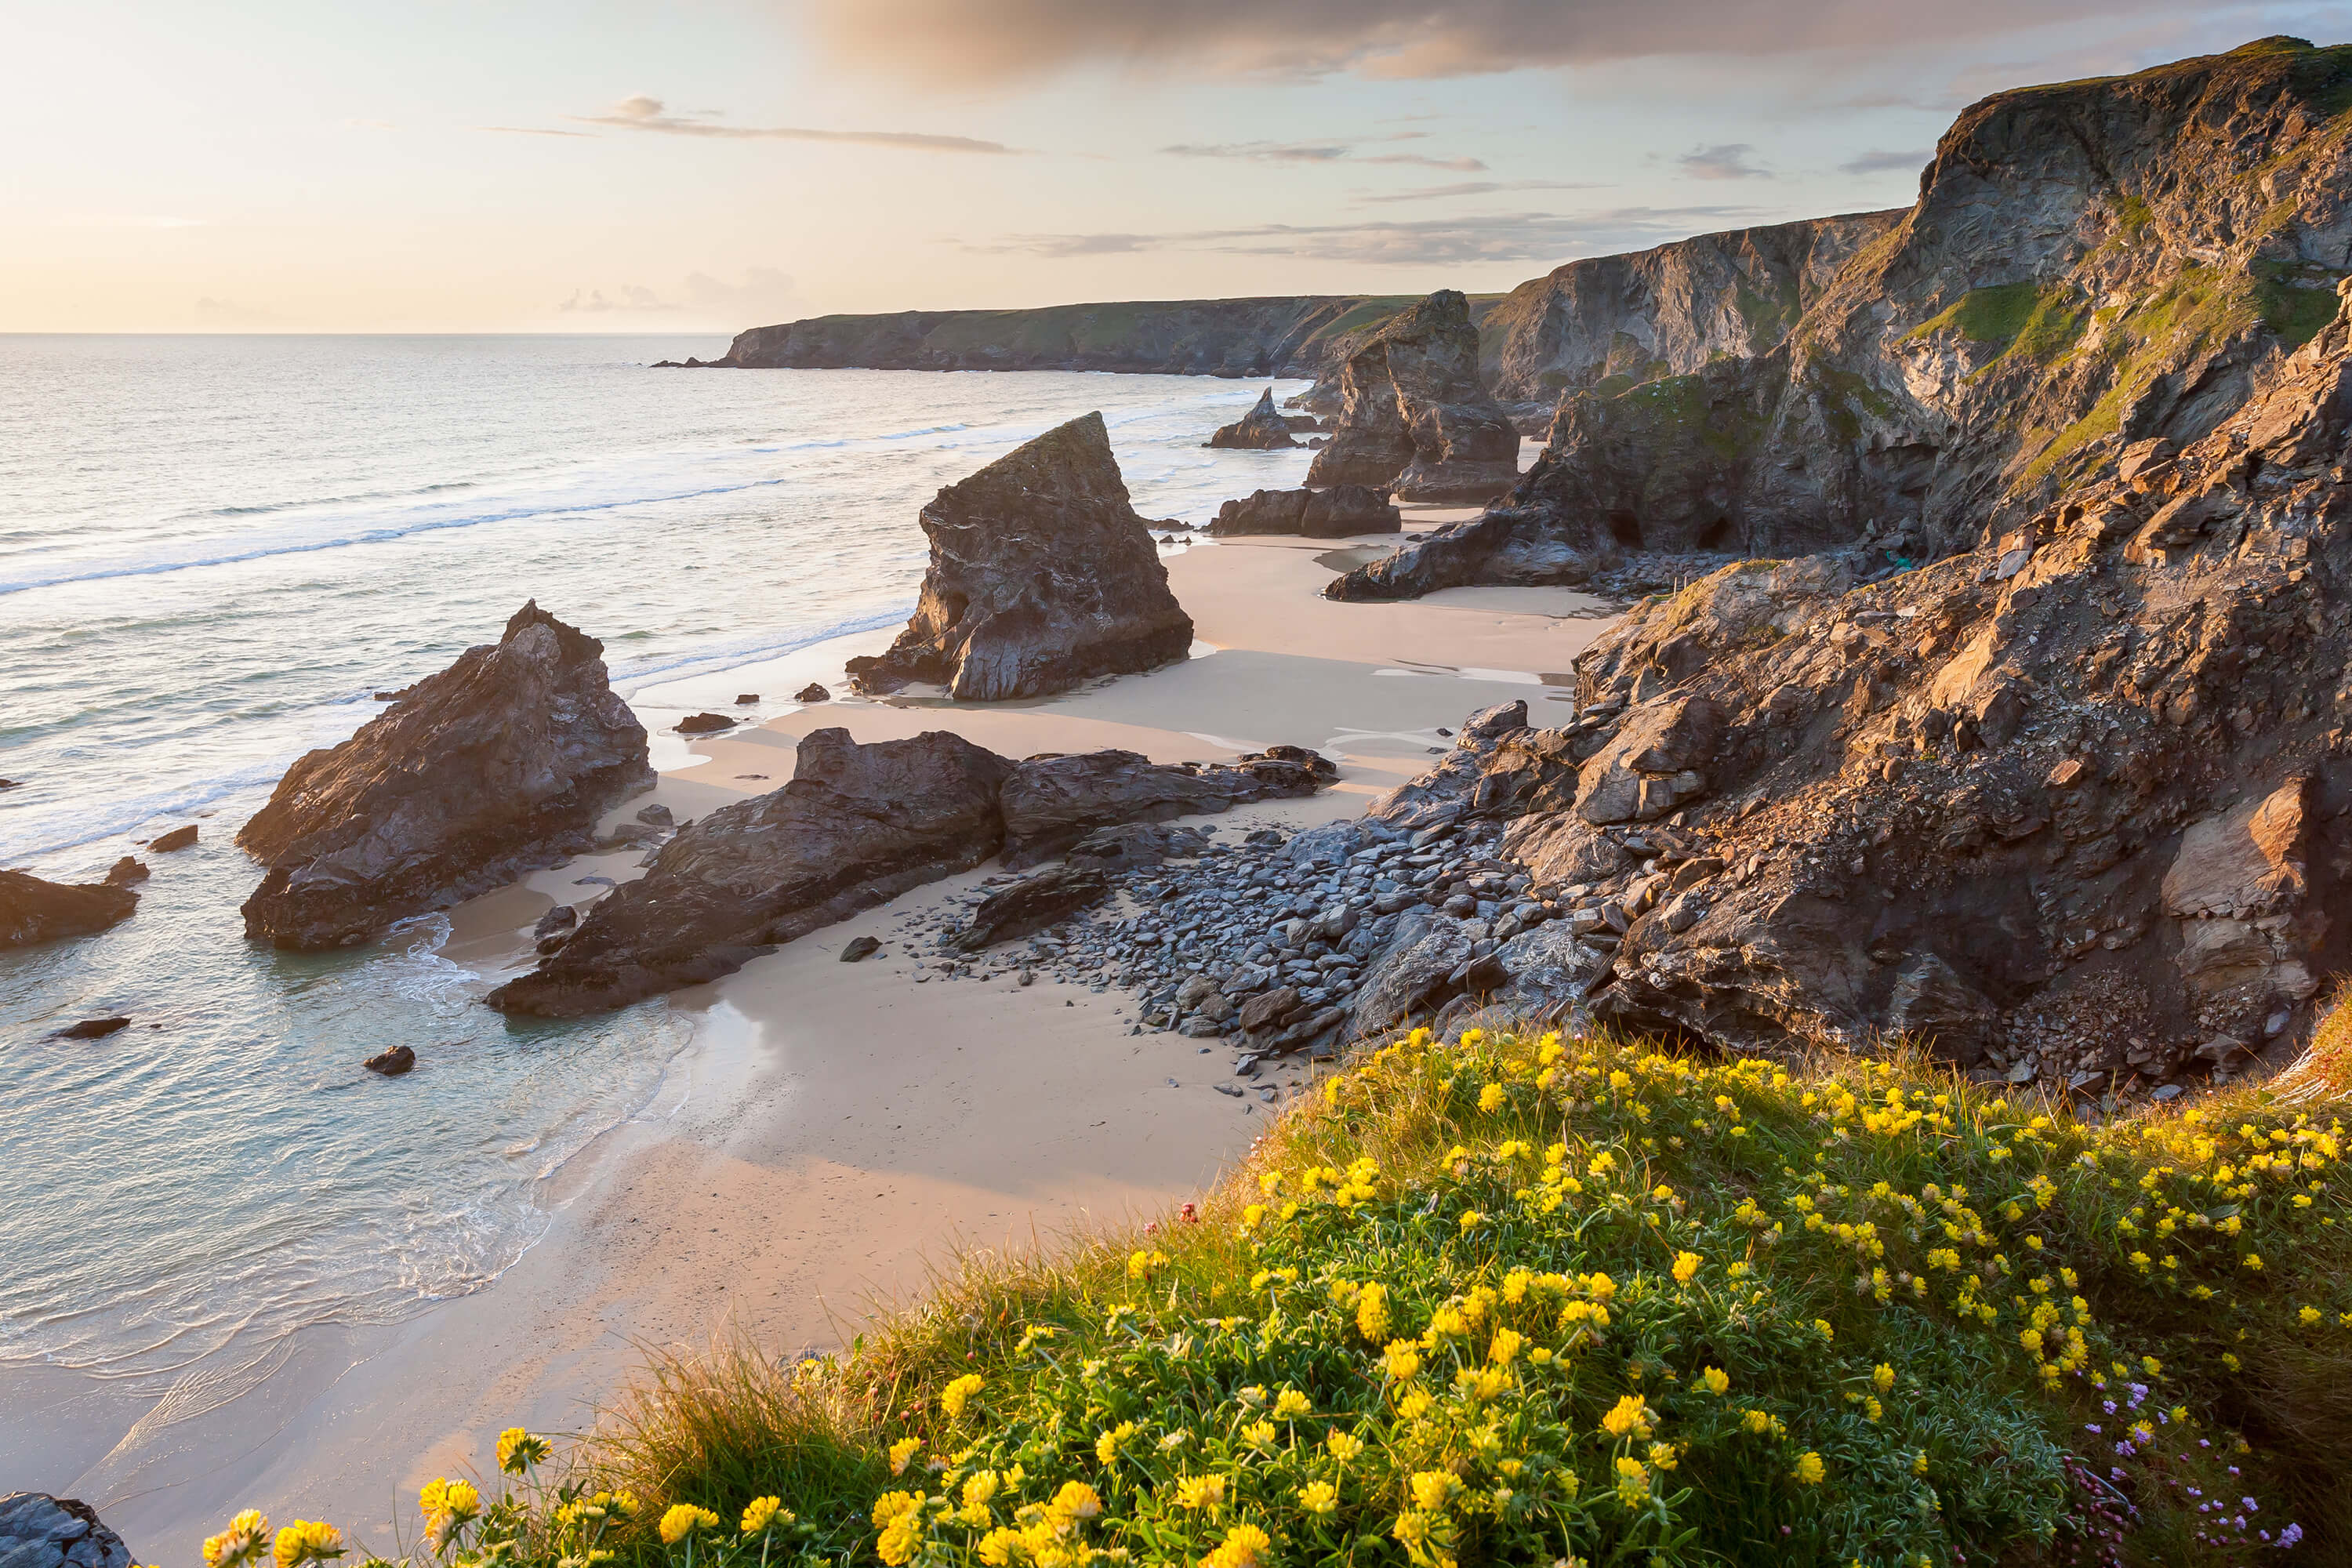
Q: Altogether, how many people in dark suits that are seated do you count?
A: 0